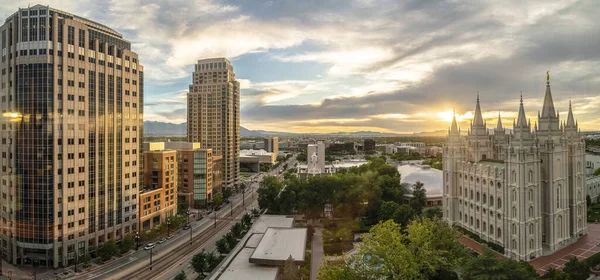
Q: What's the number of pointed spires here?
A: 6